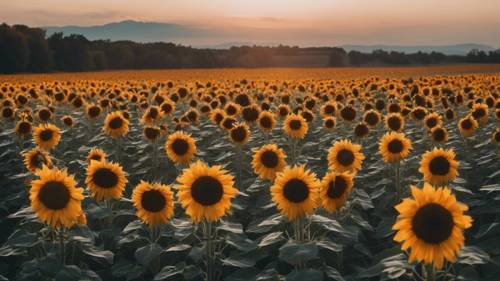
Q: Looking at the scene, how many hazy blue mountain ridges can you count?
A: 2